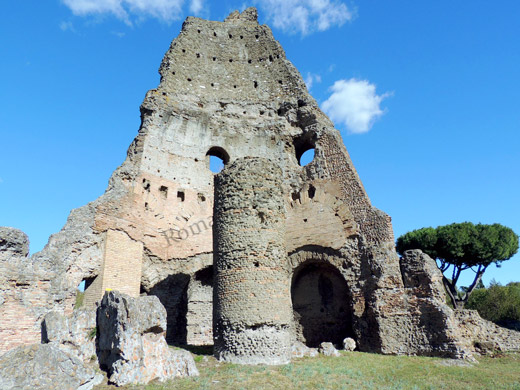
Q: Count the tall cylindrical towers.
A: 1